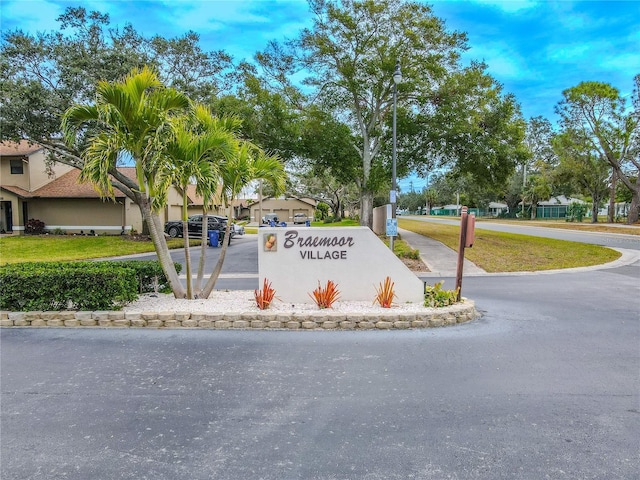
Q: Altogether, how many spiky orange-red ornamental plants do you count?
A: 3